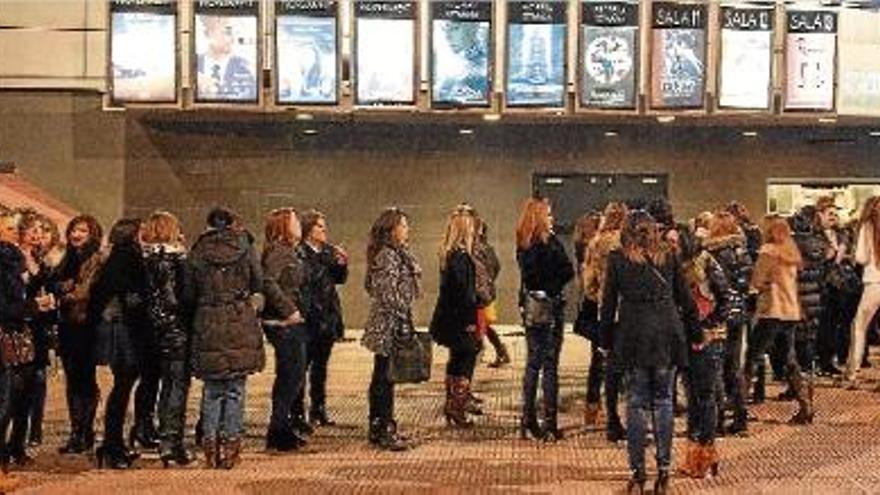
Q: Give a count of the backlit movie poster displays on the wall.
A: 10